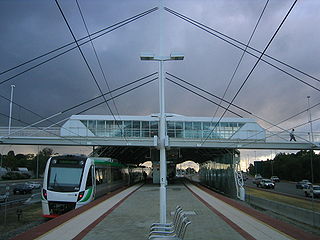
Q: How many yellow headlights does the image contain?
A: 0